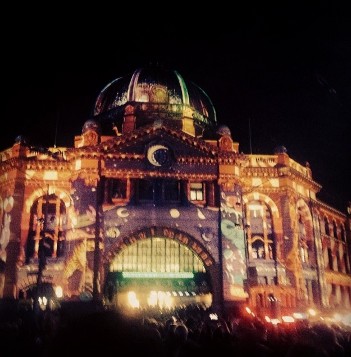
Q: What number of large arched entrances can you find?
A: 1